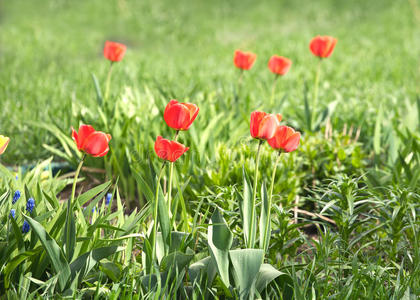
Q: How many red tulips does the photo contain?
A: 9